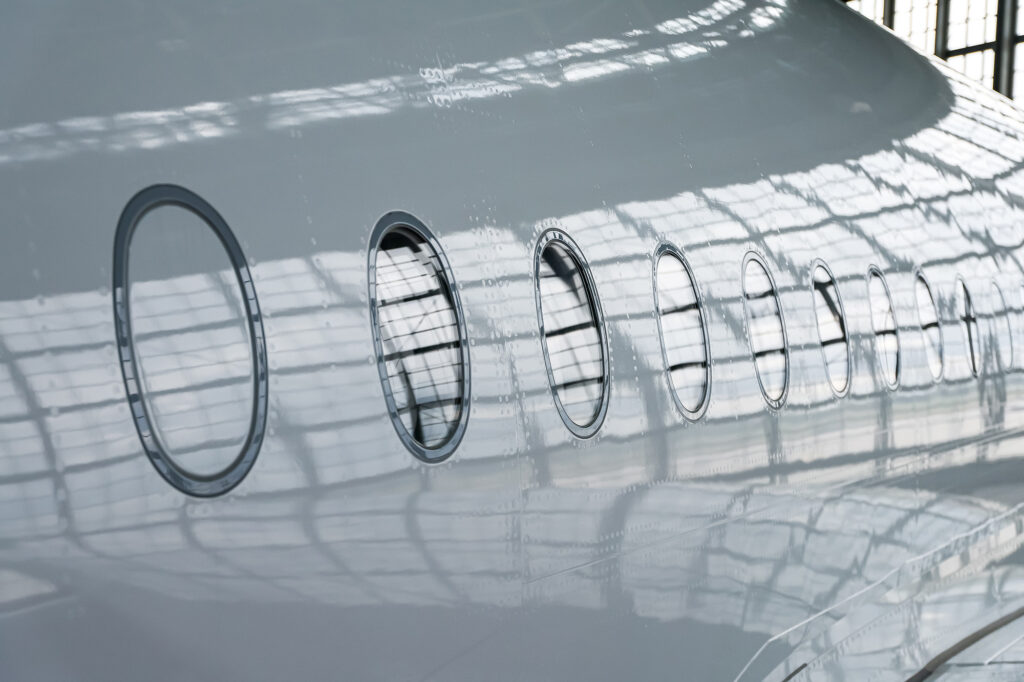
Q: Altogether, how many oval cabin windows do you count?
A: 10